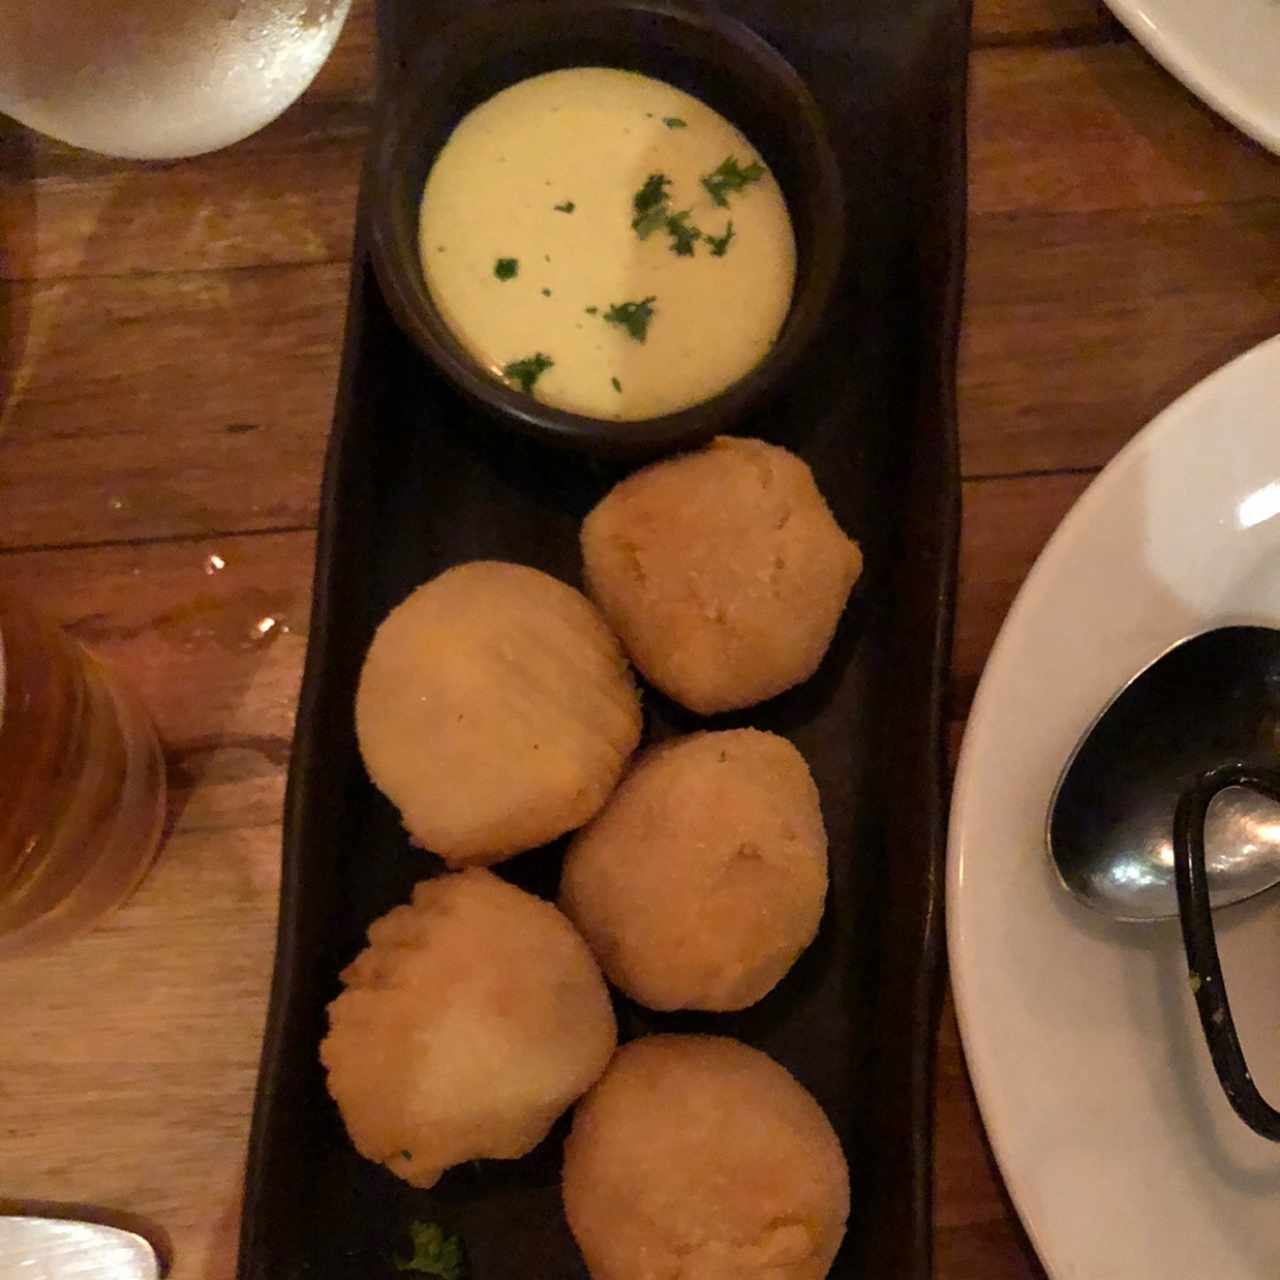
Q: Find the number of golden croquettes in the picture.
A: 5